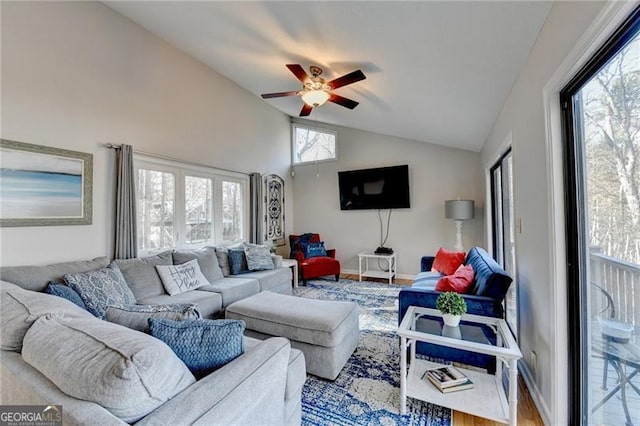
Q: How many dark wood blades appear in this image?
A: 5